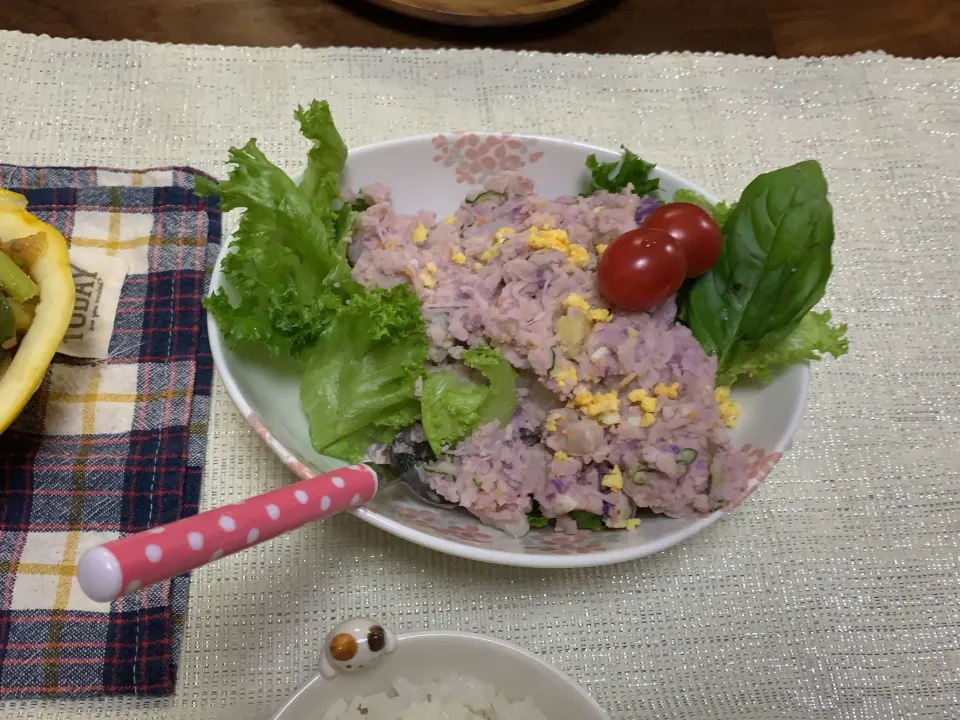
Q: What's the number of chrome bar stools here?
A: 0